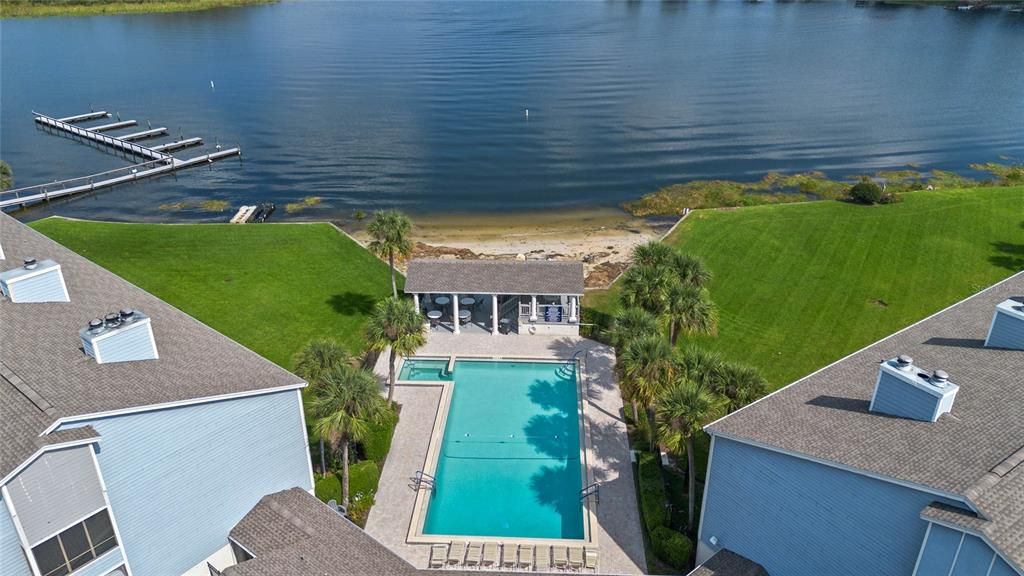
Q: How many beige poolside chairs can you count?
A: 10